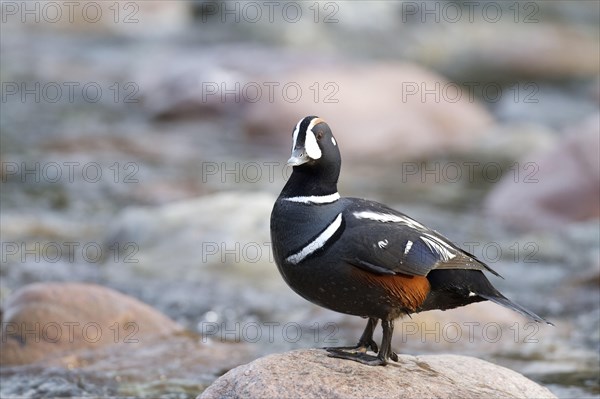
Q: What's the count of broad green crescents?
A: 0